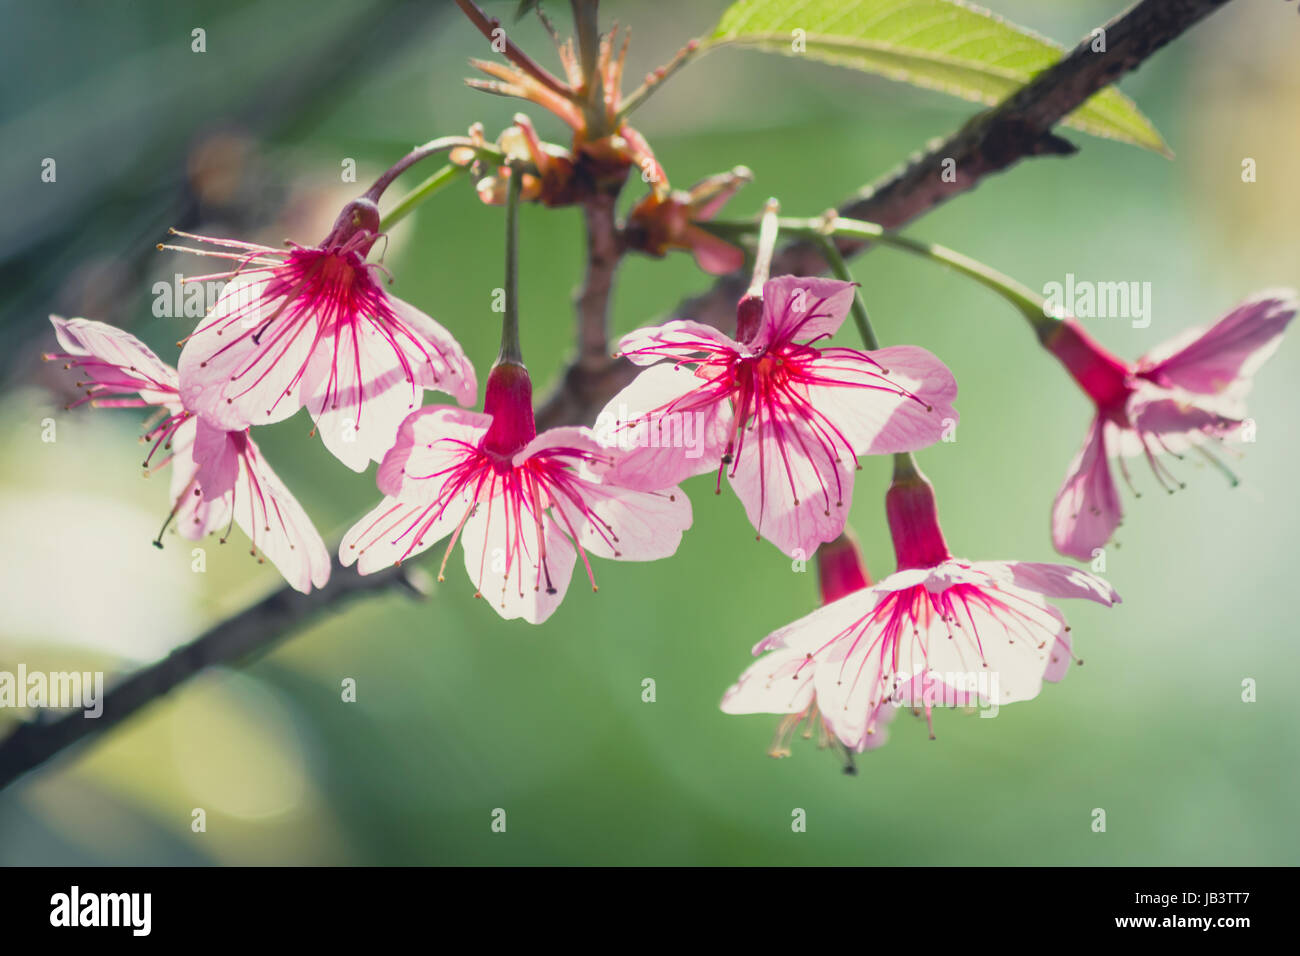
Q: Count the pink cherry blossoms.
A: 7